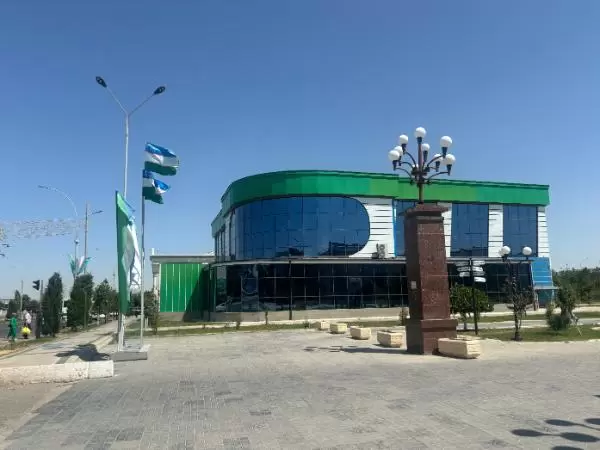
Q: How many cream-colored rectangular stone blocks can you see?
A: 5